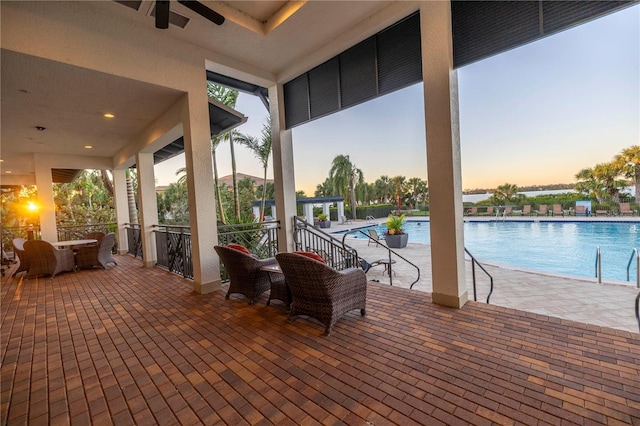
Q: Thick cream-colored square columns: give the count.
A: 6